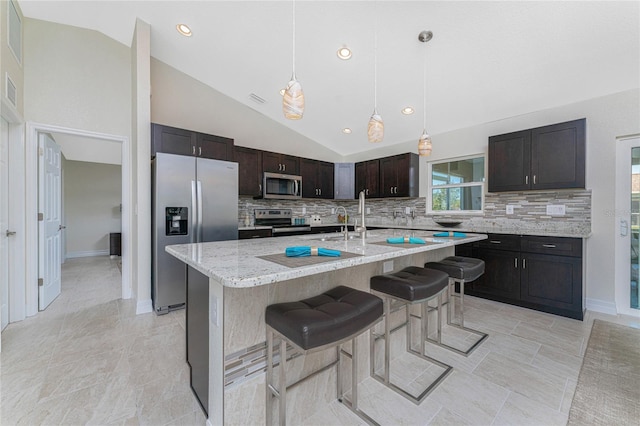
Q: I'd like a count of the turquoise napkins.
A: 3